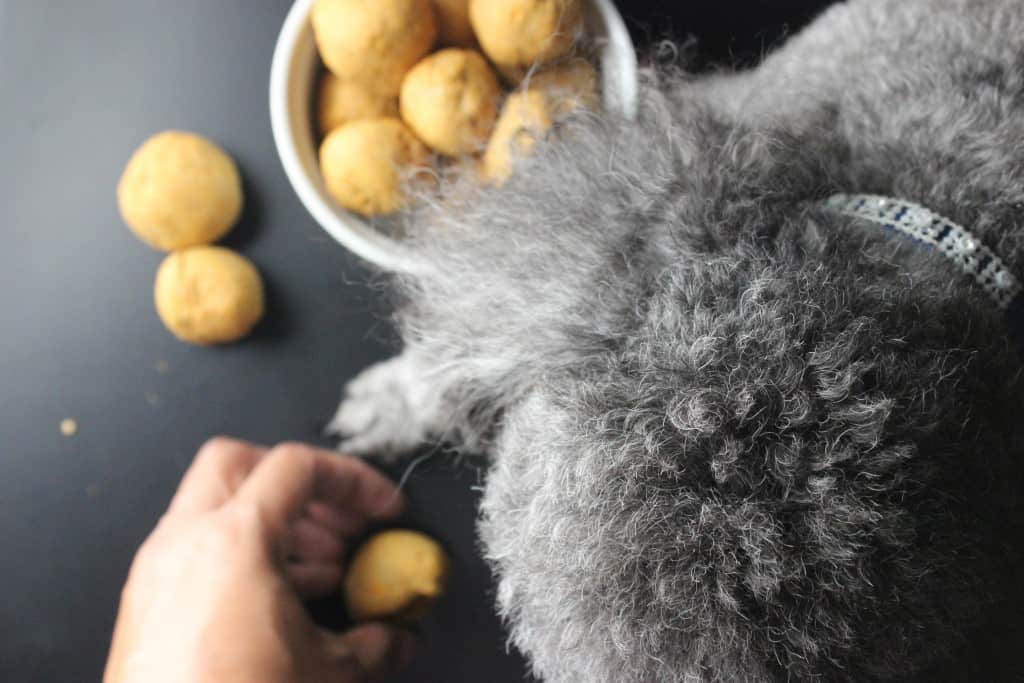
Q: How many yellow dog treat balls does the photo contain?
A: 11